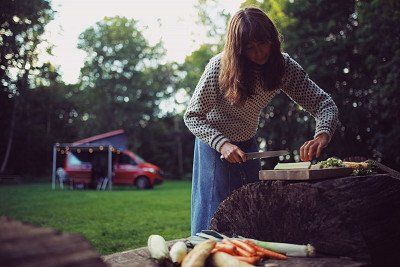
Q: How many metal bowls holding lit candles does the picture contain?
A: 0